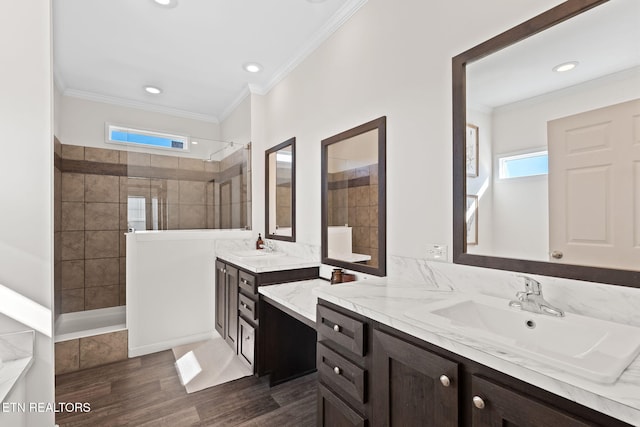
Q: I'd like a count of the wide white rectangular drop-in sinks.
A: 2